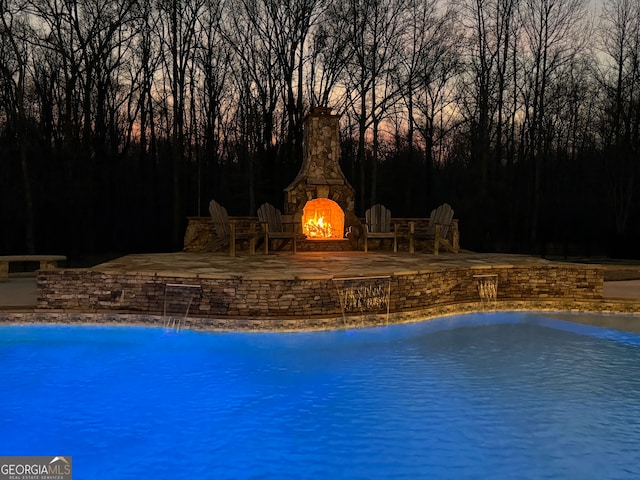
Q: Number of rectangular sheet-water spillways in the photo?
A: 3